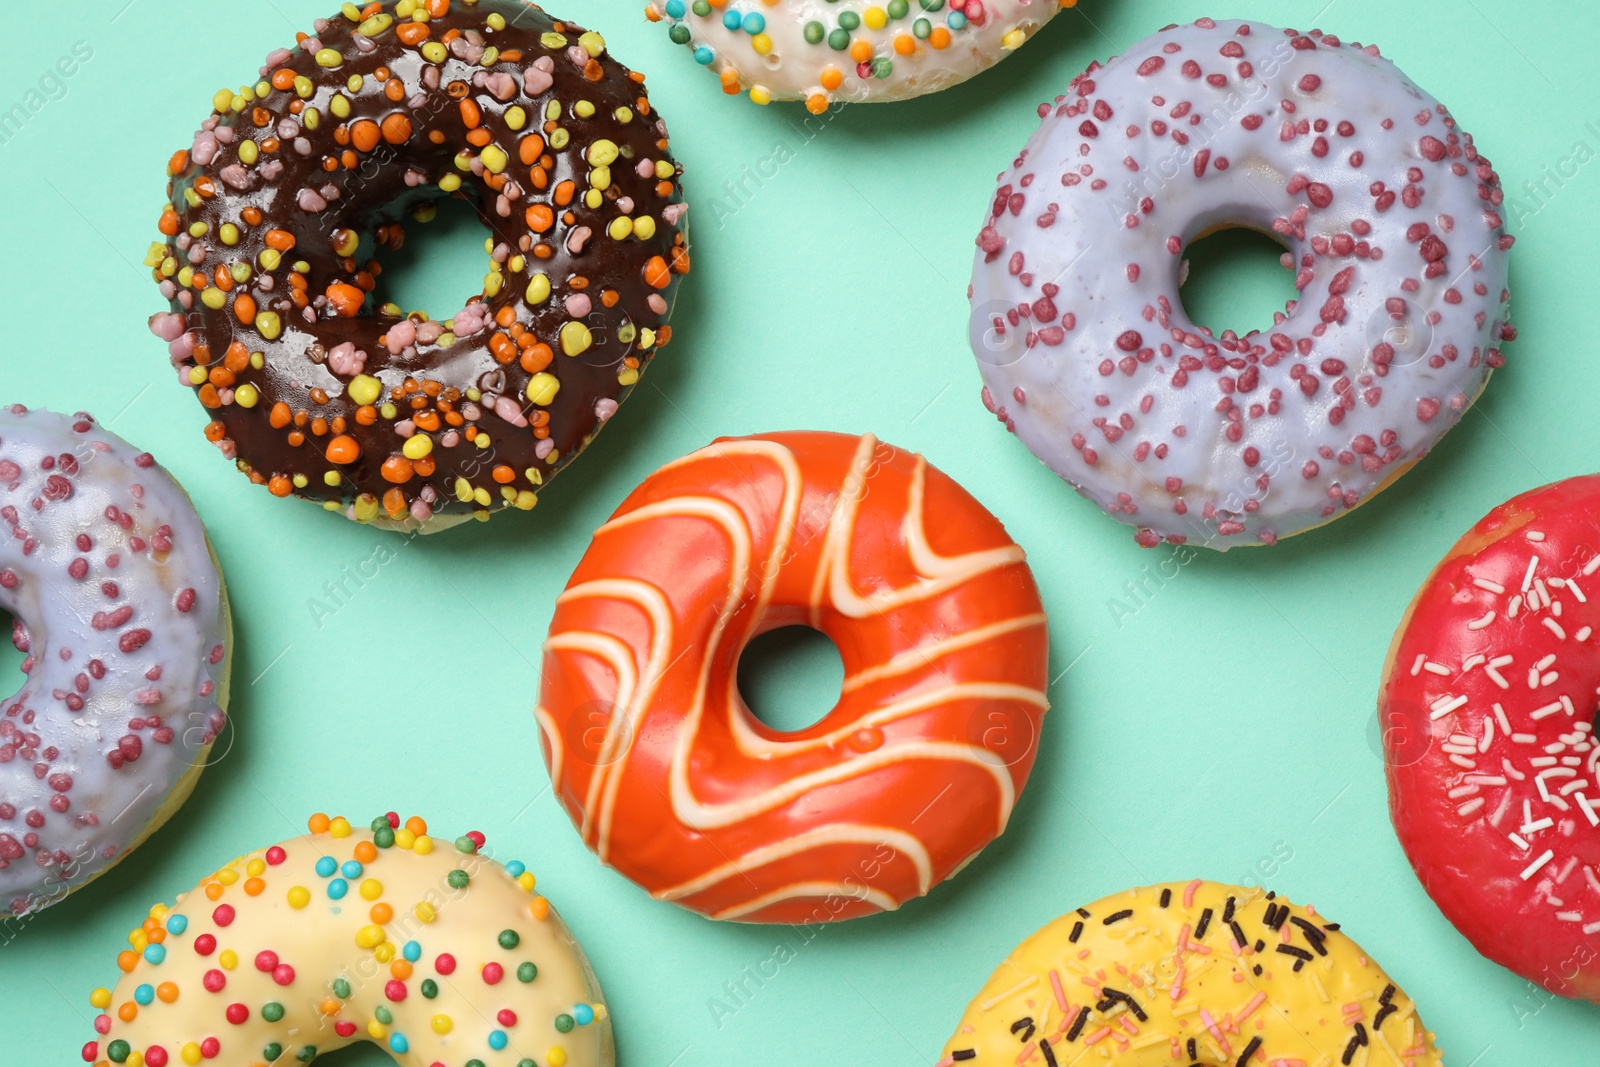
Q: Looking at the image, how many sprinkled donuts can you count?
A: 7